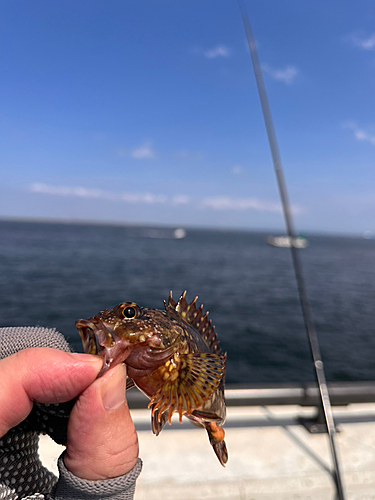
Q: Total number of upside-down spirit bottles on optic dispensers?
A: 0